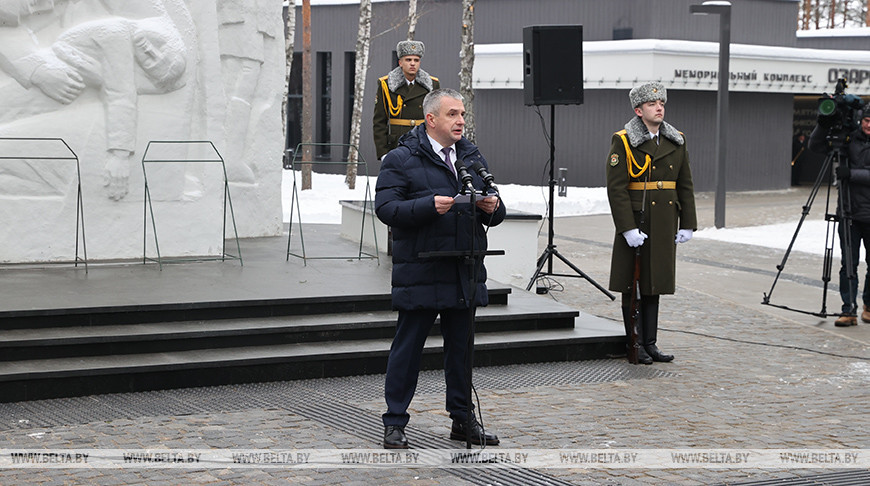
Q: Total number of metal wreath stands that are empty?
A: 3